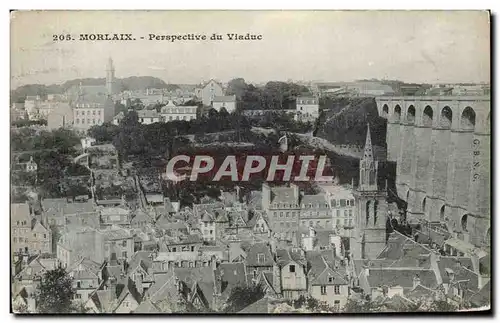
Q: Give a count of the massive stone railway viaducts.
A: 1